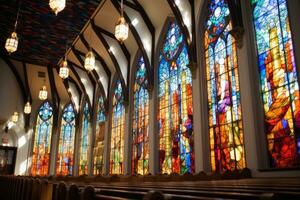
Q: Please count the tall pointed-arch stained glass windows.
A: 9